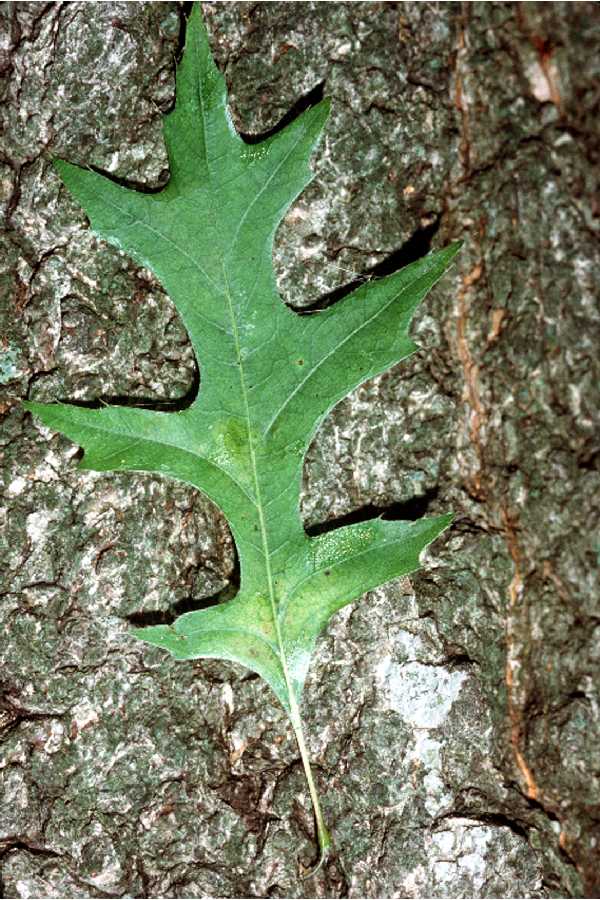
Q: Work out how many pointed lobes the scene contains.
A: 7